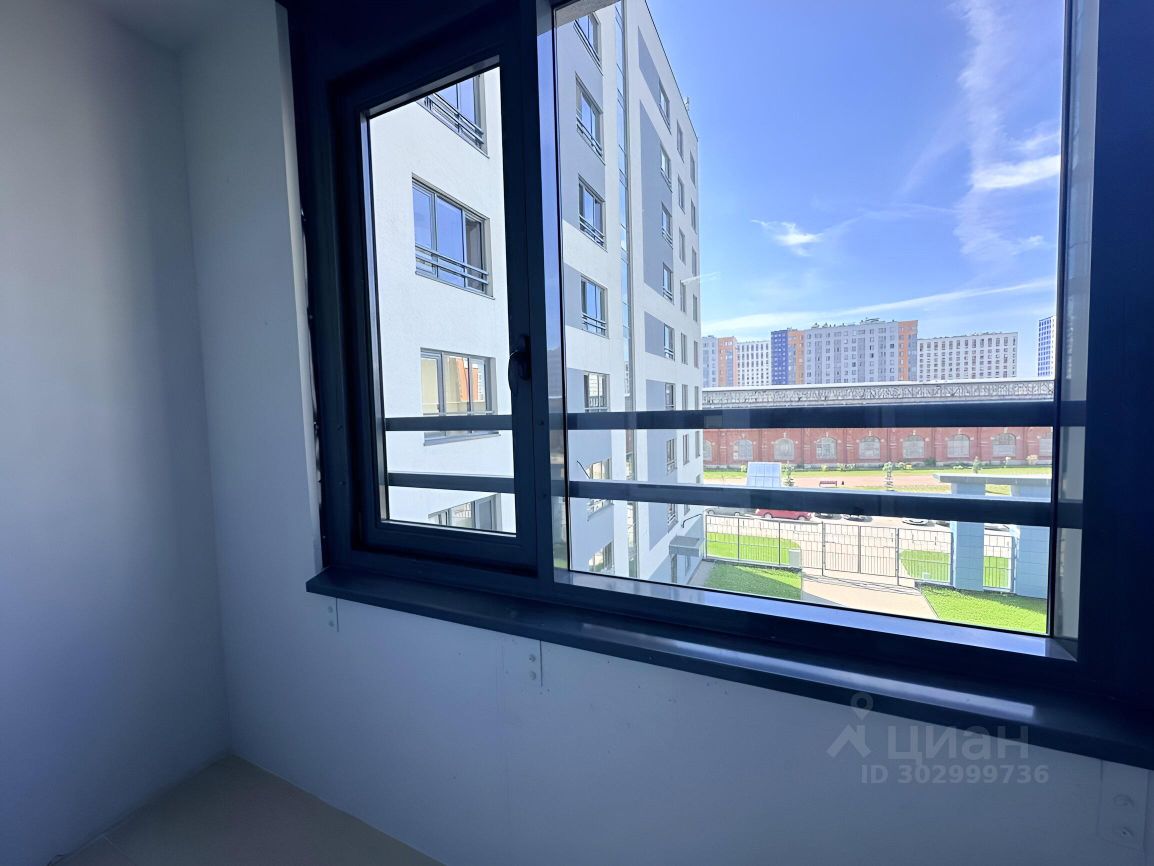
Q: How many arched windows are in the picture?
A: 9